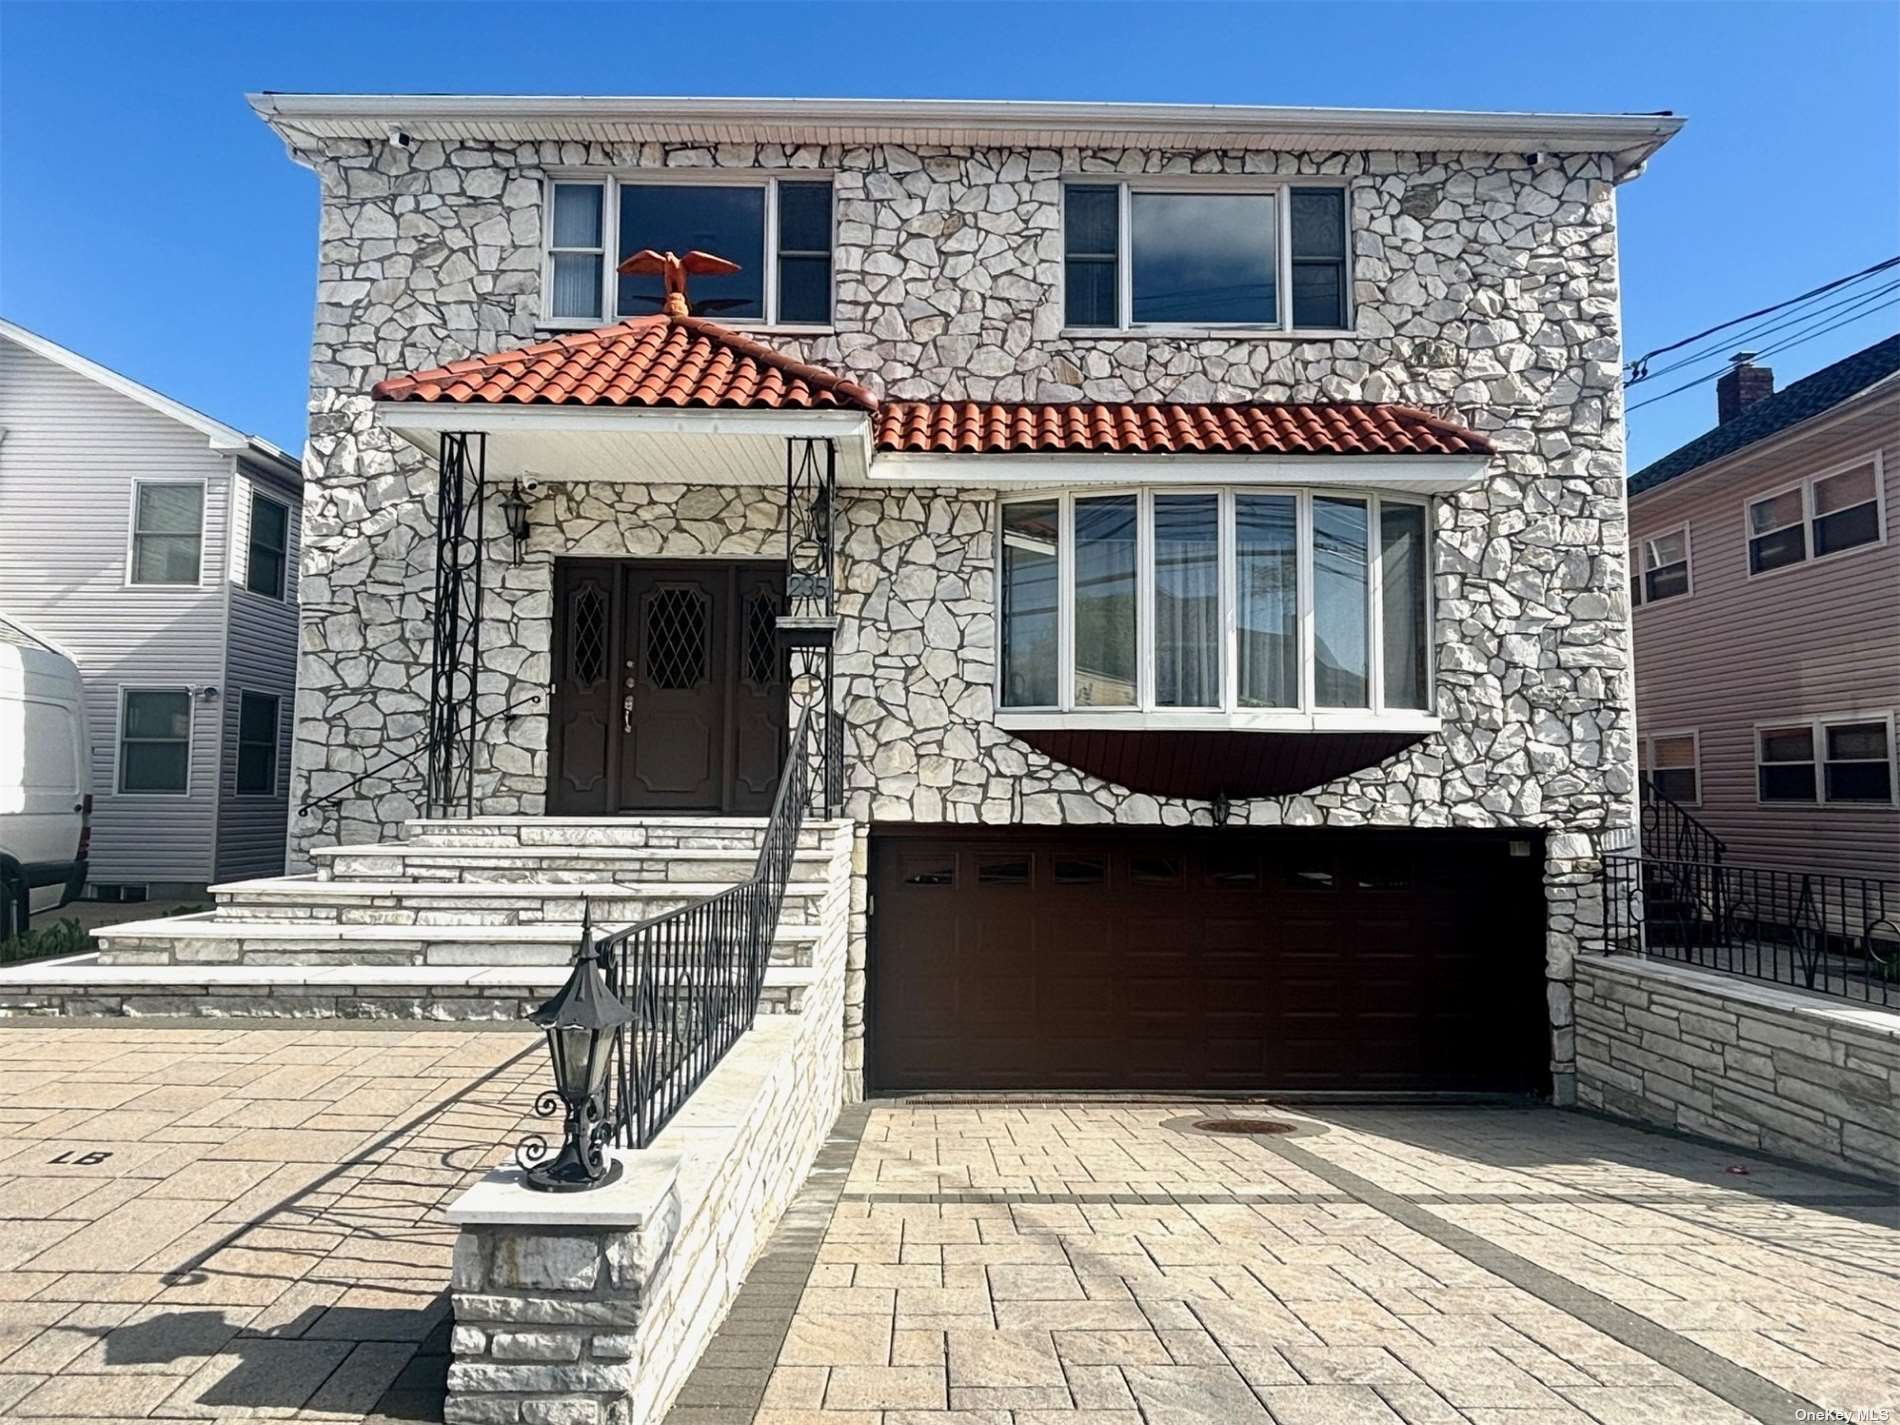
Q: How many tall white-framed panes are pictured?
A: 6